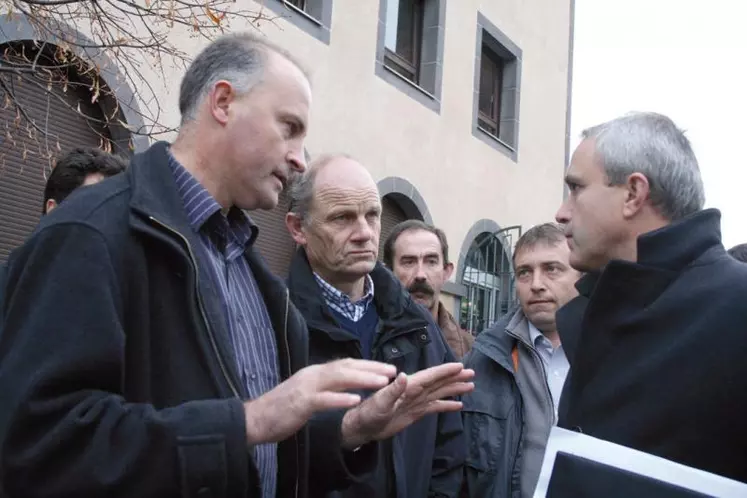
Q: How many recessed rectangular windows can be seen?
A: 3